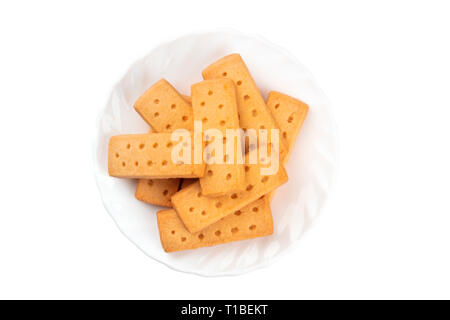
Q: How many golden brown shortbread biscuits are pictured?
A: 8